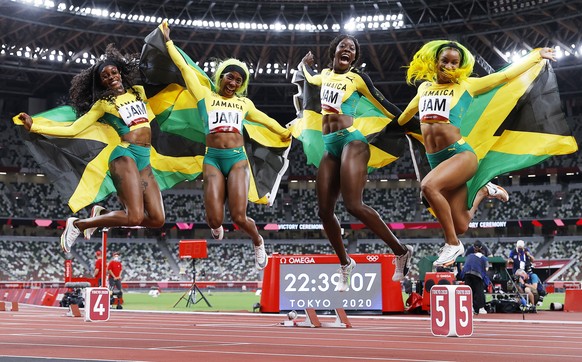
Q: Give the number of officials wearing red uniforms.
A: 2